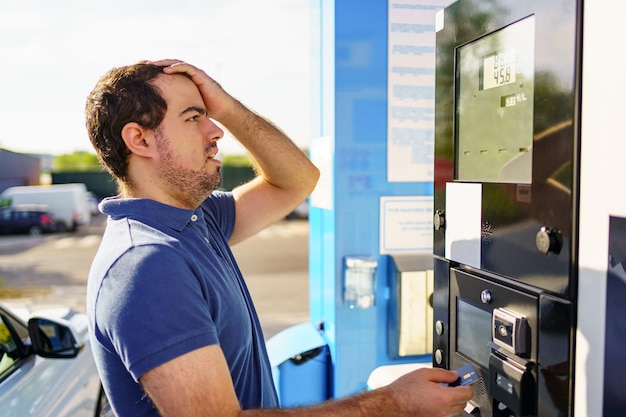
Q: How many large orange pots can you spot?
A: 0